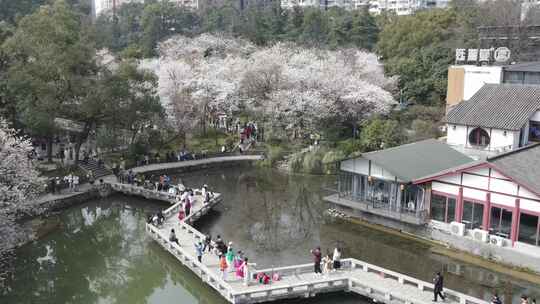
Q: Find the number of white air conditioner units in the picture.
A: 3